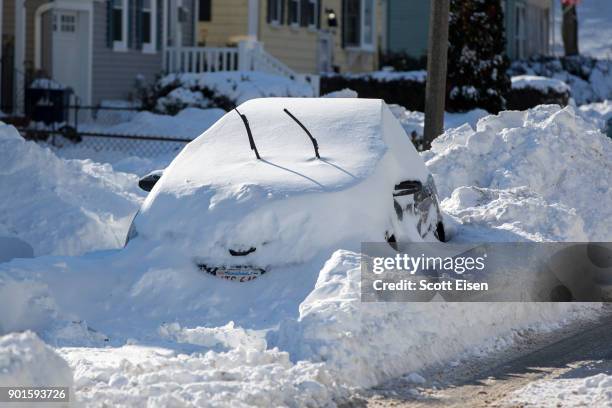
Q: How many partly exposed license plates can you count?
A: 1